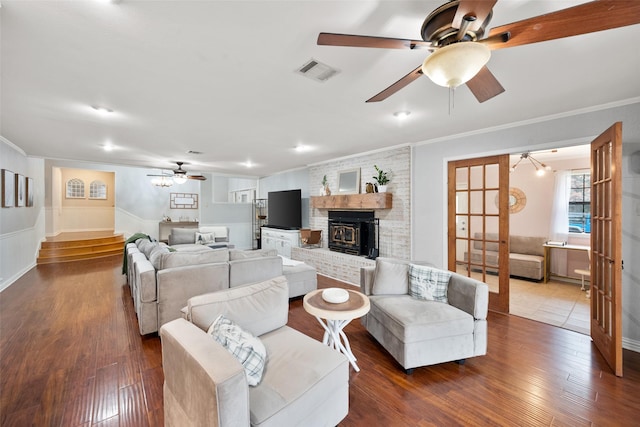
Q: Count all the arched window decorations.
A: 2